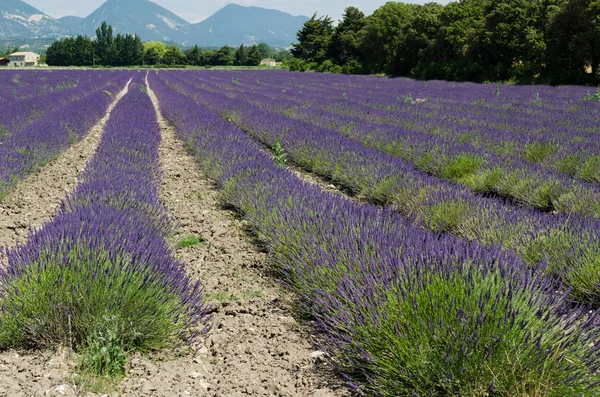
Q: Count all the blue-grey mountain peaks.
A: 3